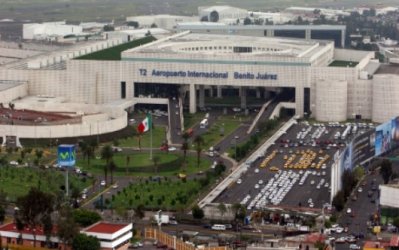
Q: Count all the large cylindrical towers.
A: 2